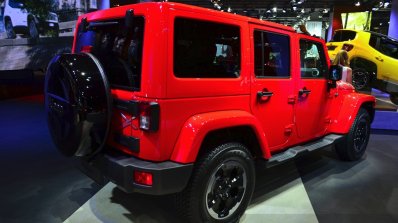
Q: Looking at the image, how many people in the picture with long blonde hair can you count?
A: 1